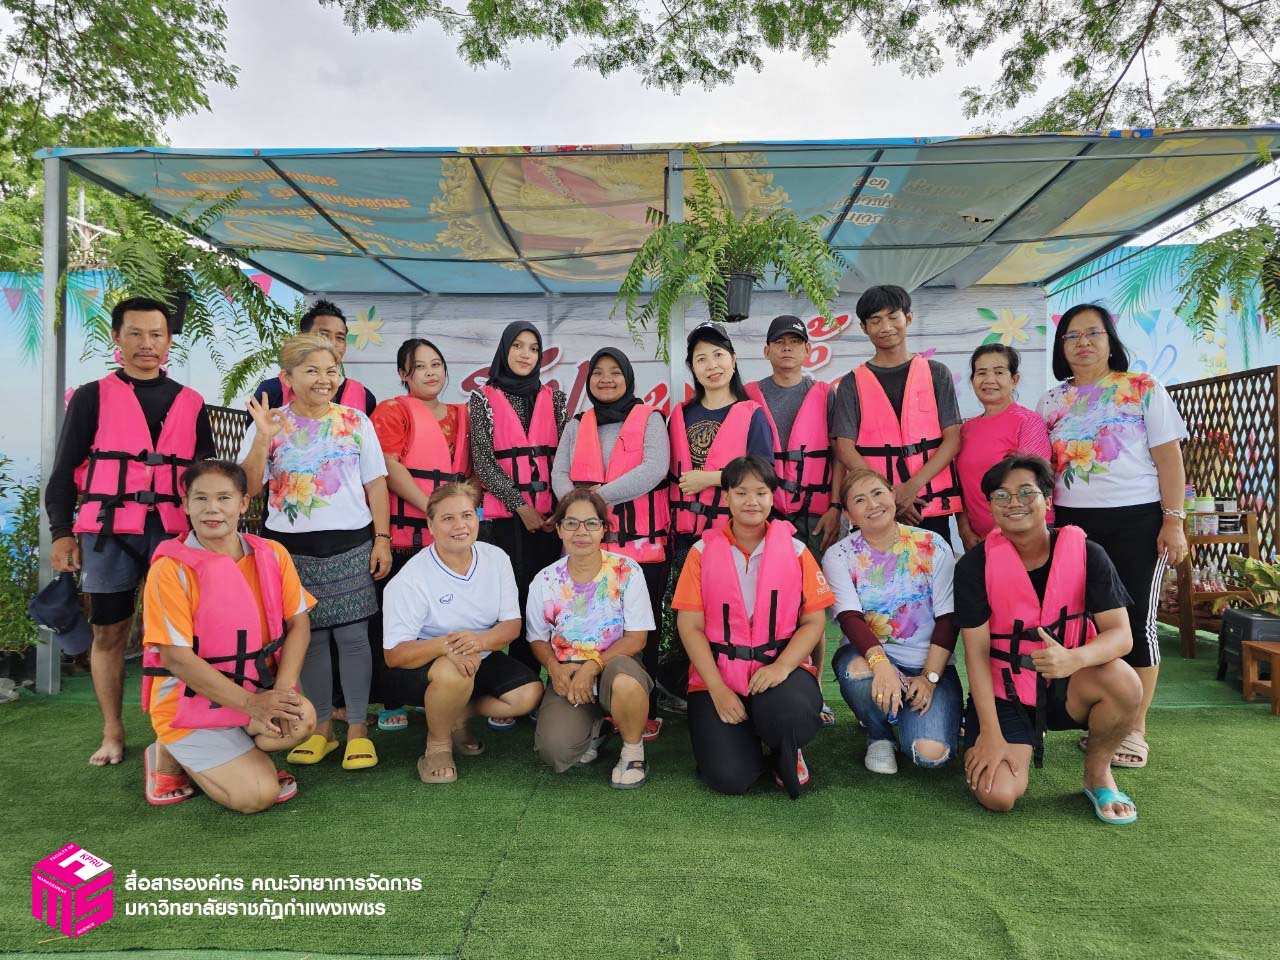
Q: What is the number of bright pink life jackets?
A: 11